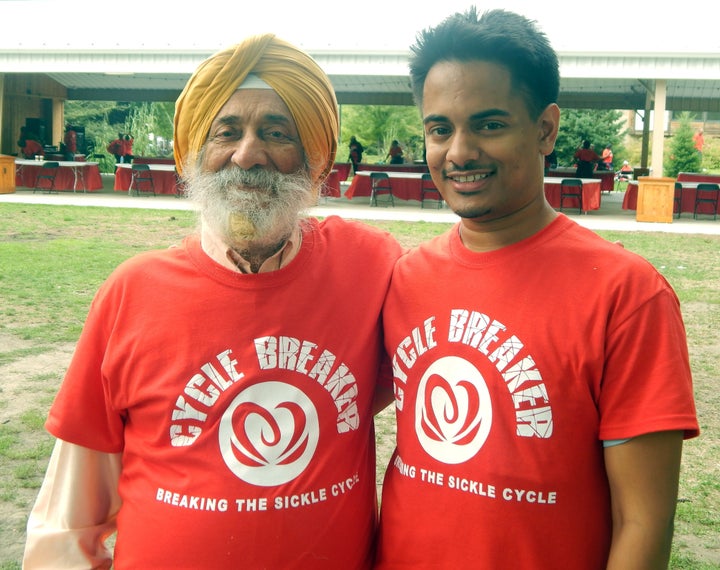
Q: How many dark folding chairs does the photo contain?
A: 7